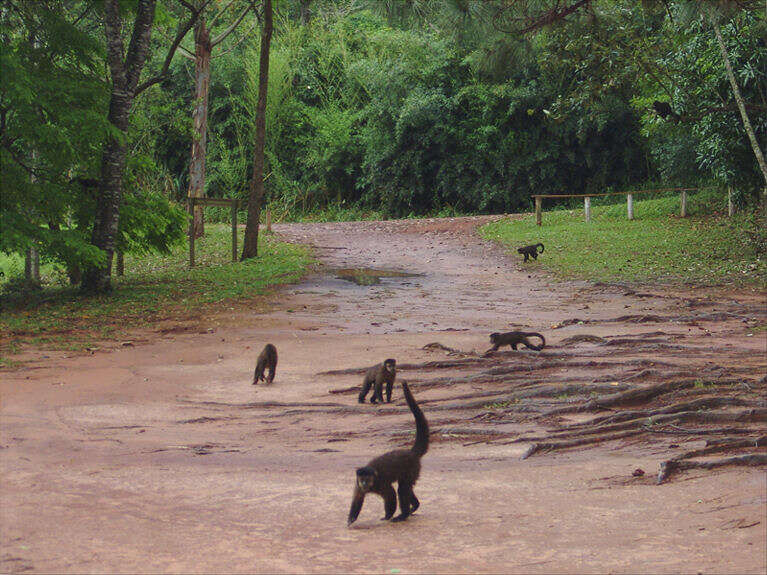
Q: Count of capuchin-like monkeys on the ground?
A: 5